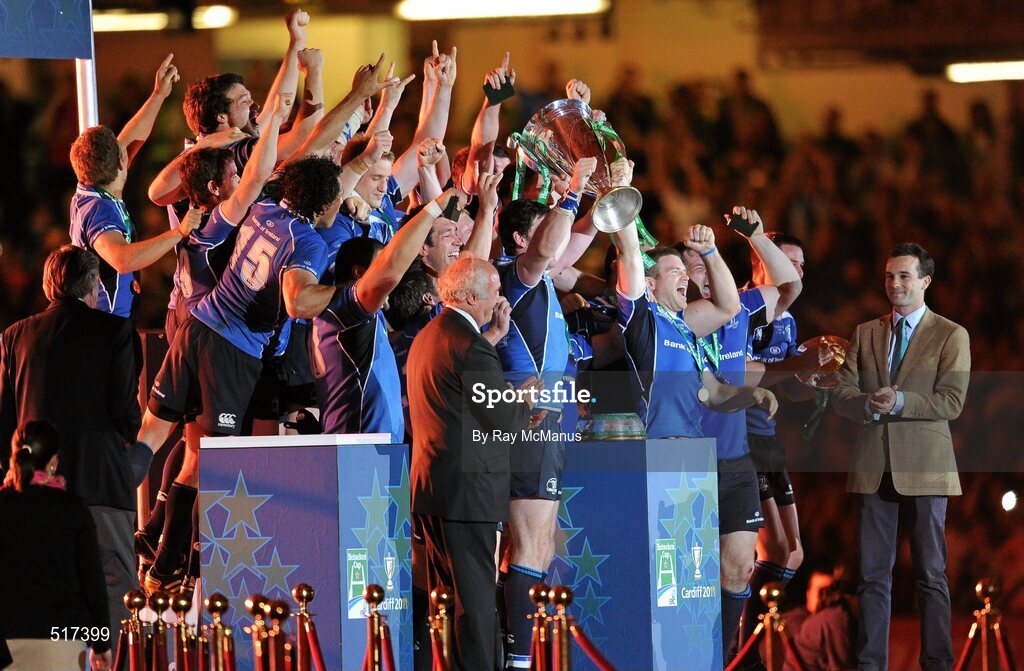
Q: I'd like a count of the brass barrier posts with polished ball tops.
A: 13